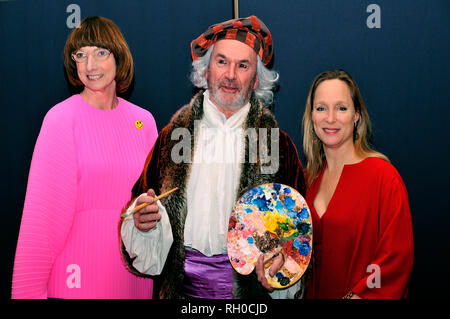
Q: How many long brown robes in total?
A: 1